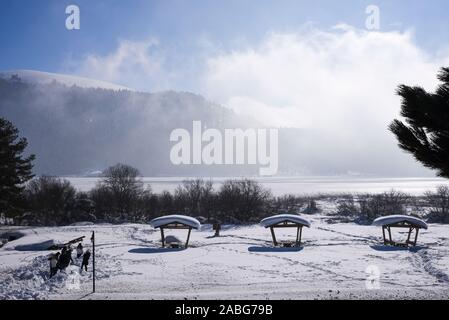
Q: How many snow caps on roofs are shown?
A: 3